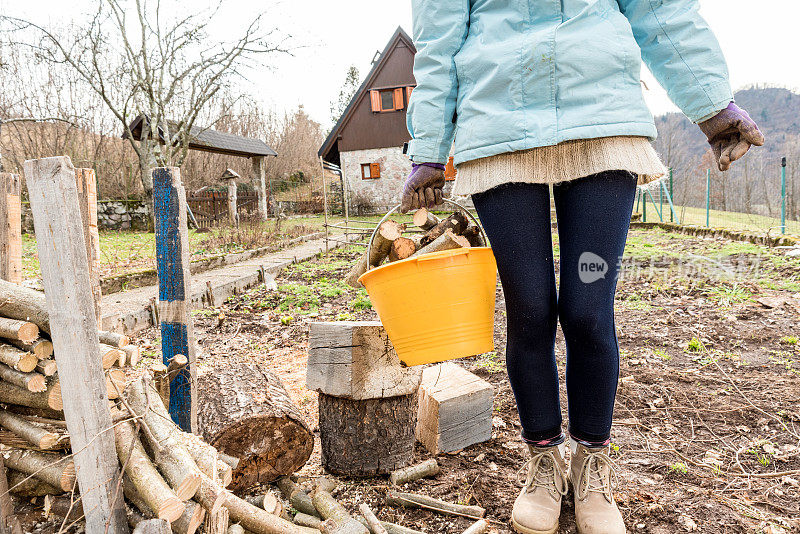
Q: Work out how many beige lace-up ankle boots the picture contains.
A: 2